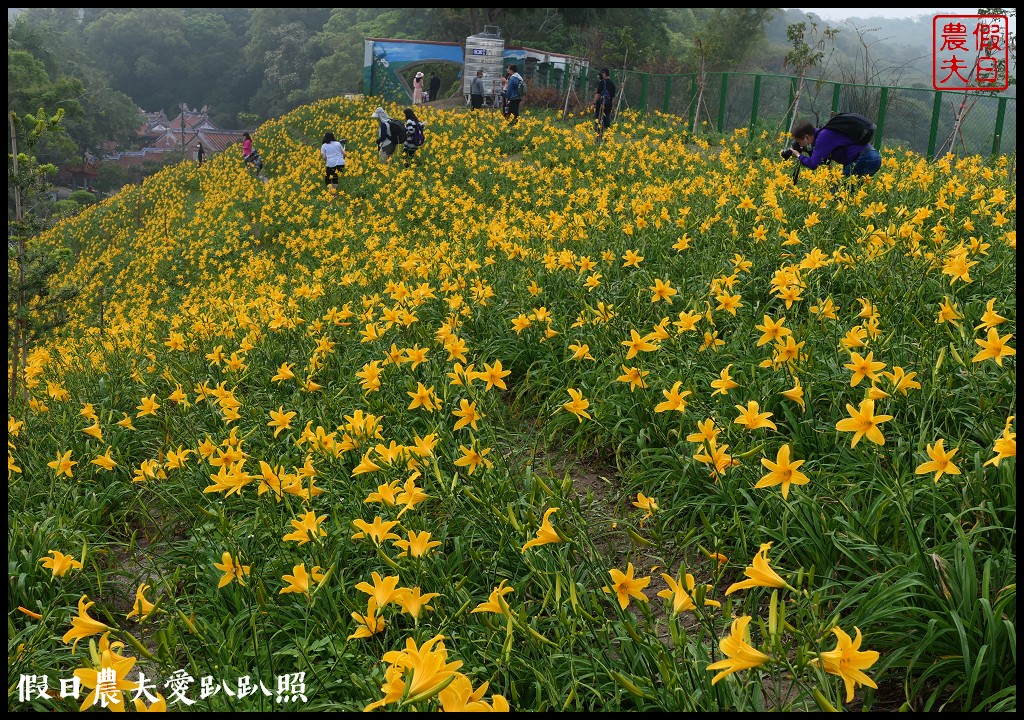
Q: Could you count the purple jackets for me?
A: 1